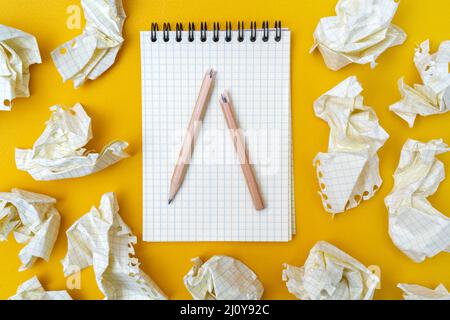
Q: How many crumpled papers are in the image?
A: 13